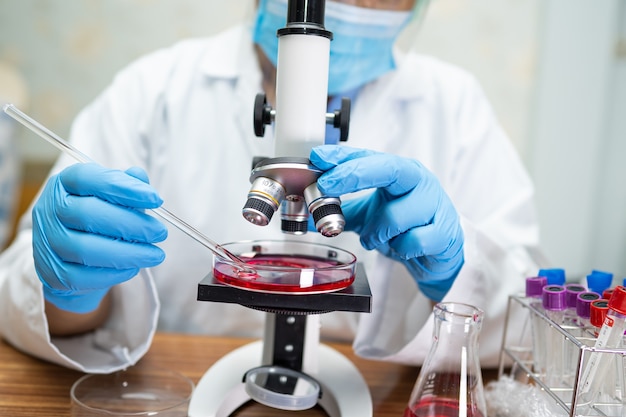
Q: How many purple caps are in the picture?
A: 4